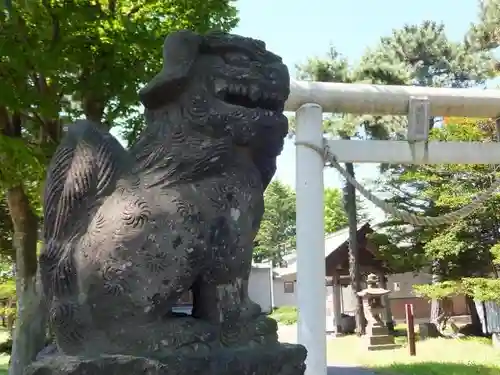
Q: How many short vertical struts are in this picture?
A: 1